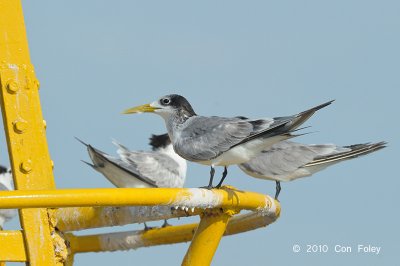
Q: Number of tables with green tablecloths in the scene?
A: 0